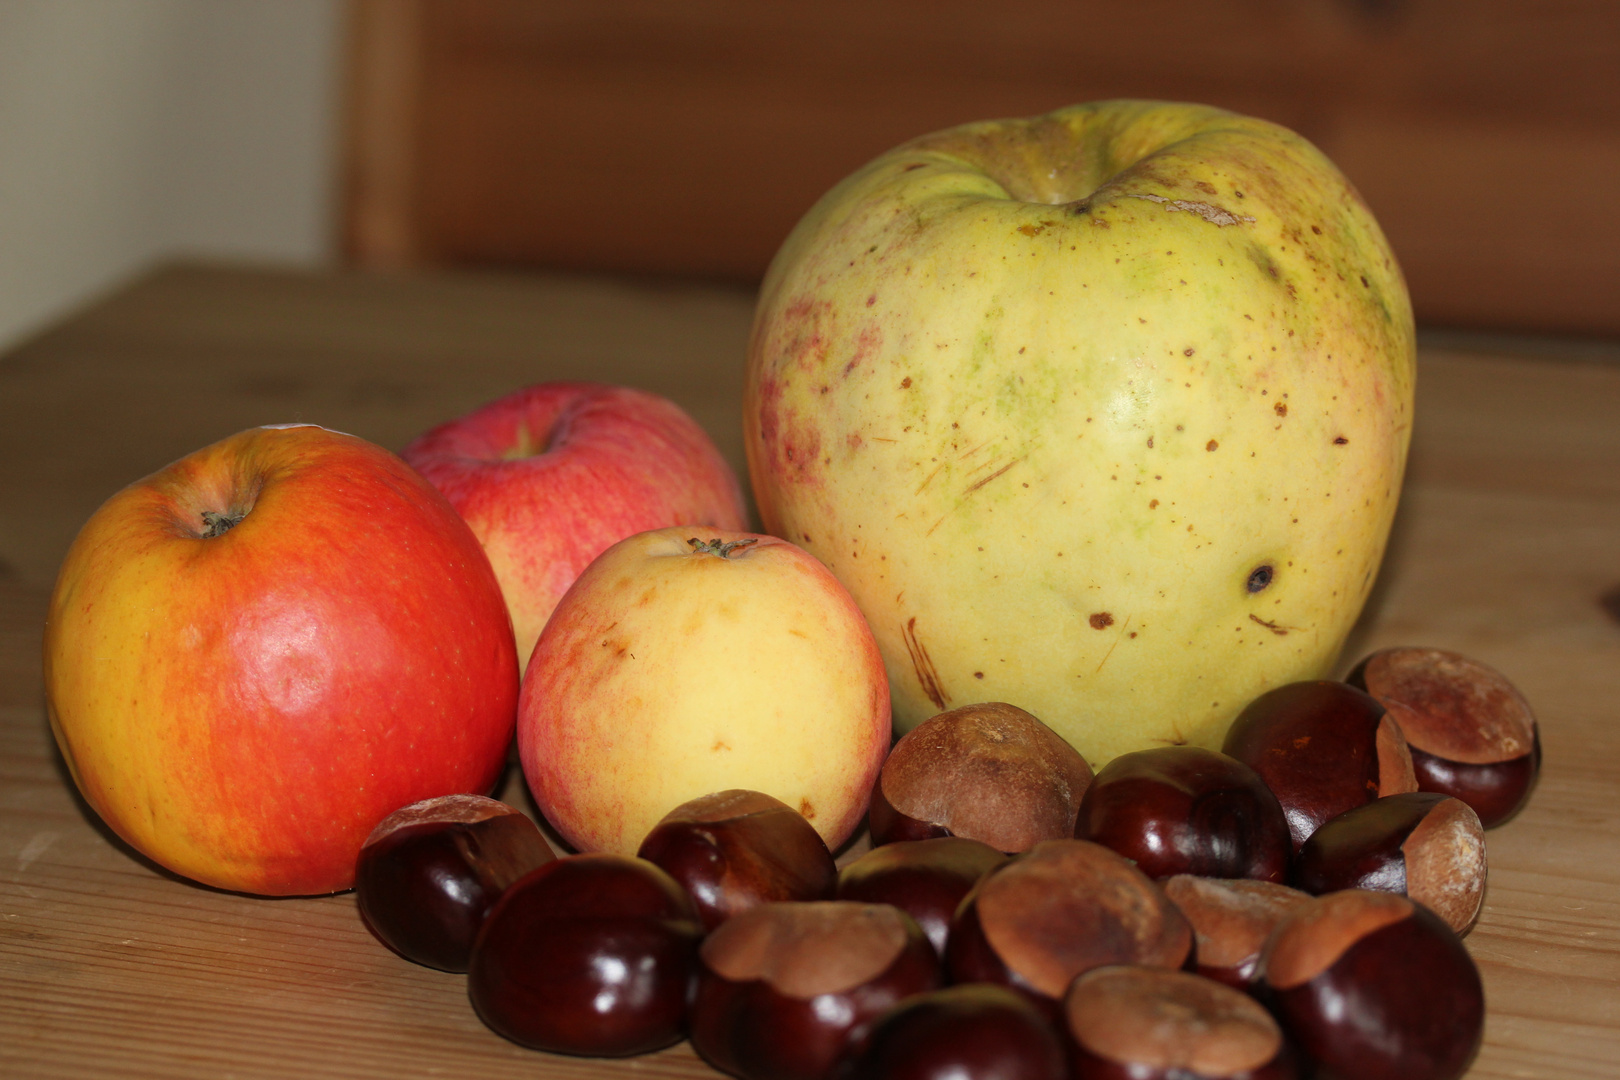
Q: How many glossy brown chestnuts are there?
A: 15